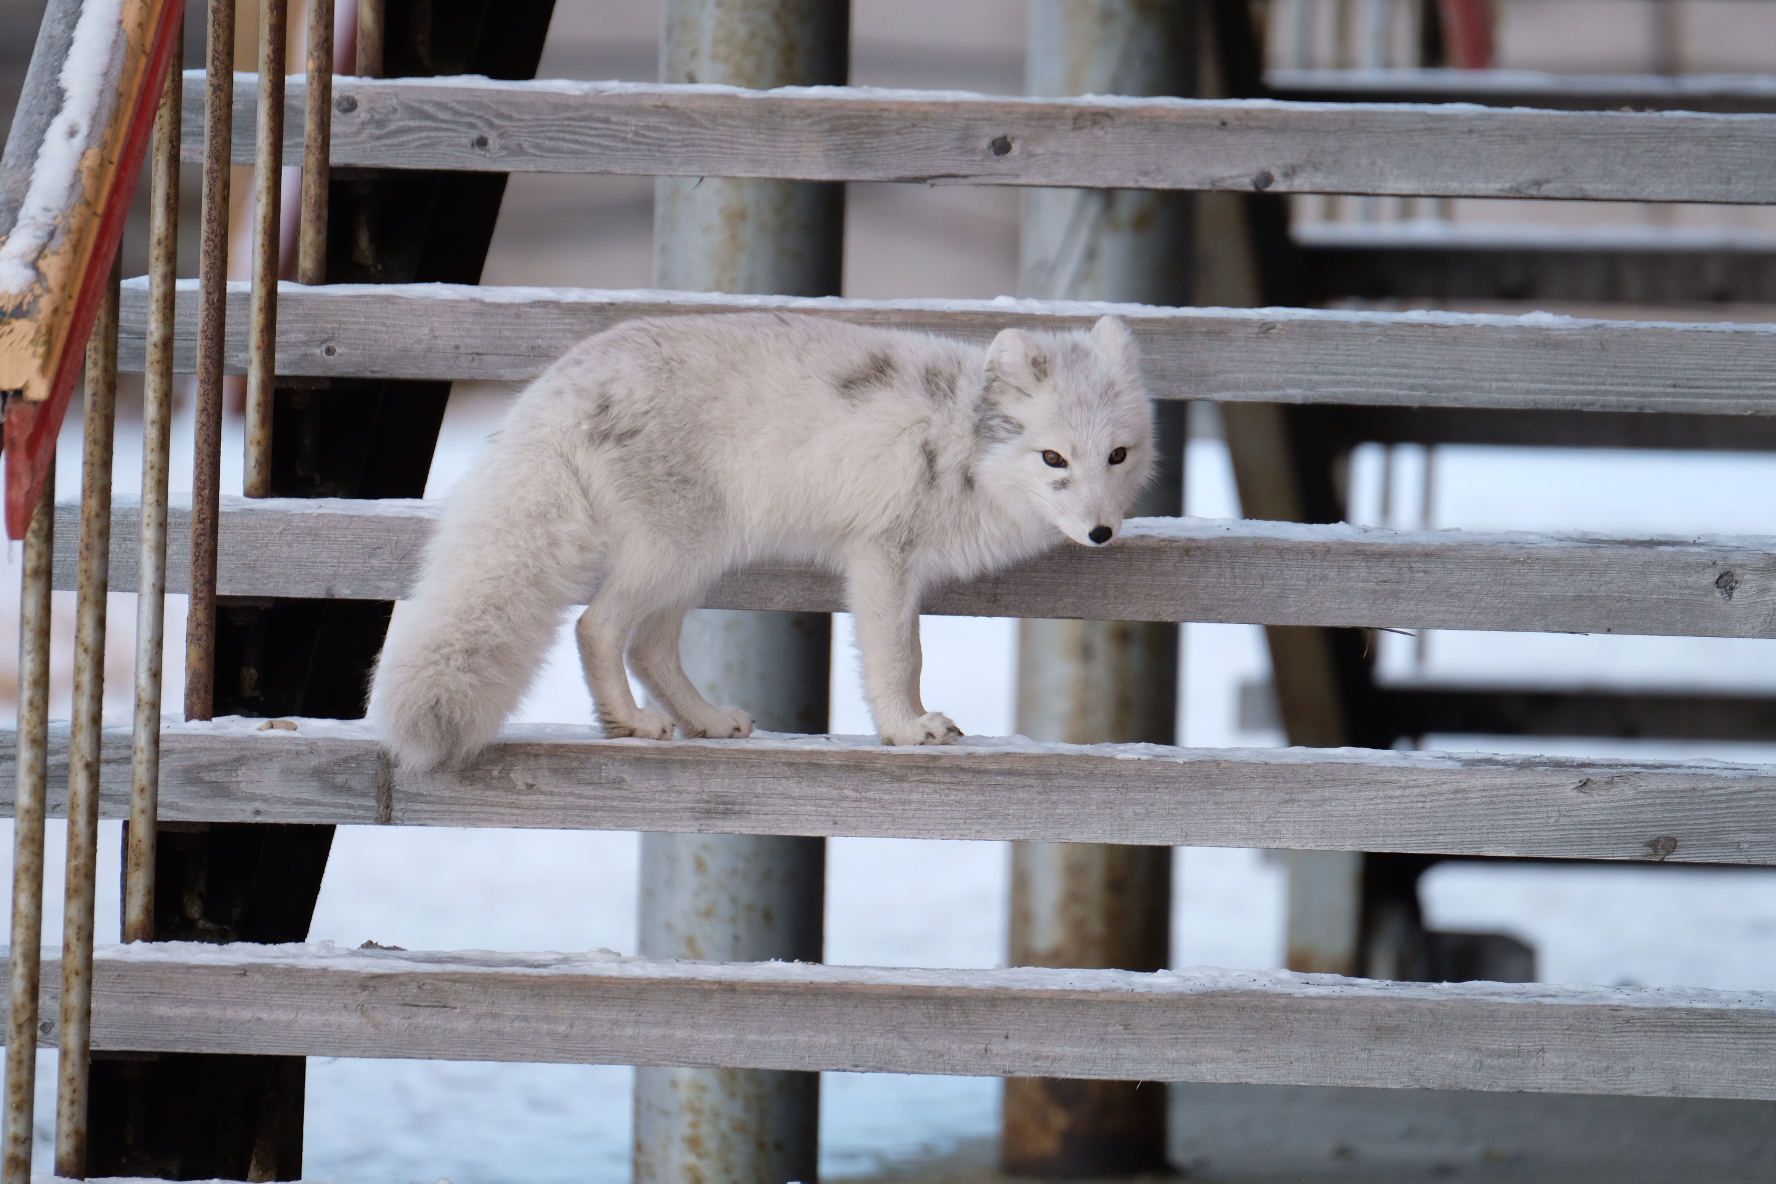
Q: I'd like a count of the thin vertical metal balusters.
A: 7